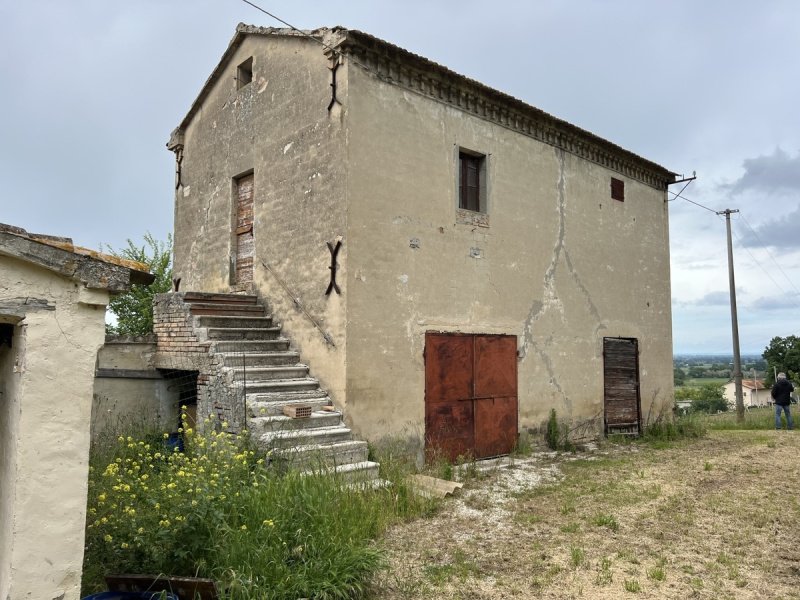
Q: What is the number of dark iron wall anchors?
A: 4